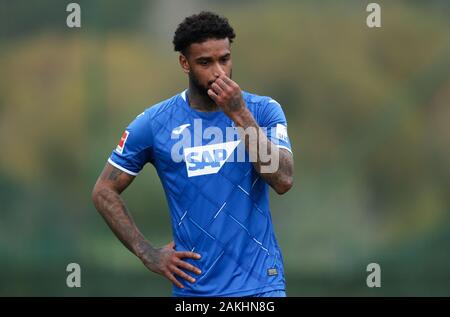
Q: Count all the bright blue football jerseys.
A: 1